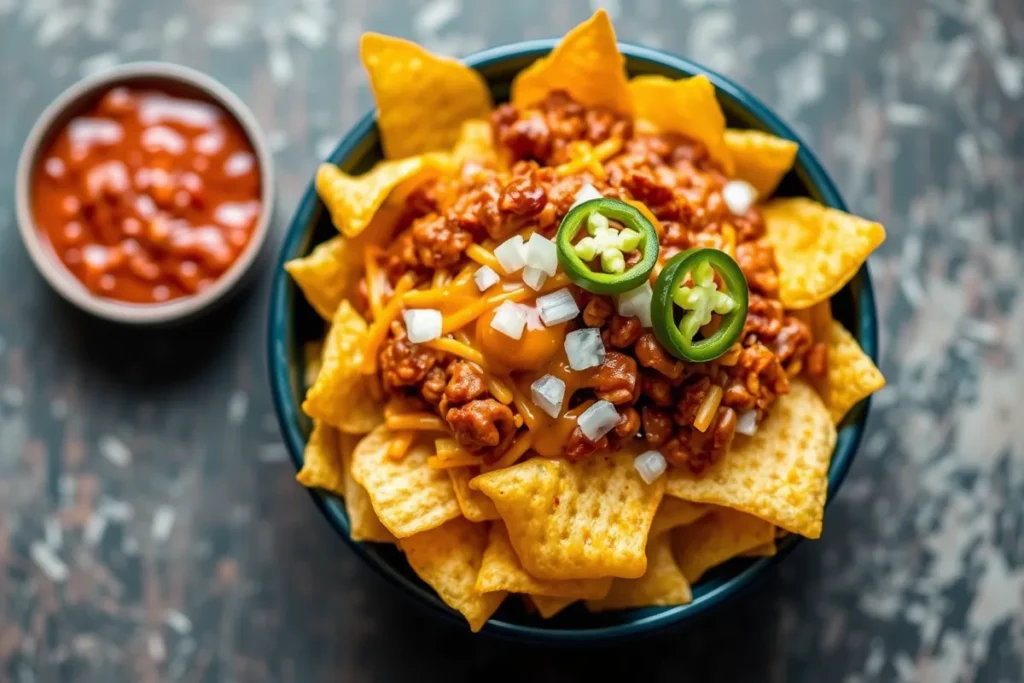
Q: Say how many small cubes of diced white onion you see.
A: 15